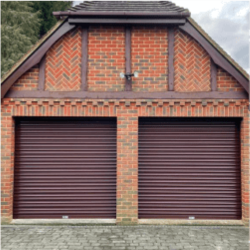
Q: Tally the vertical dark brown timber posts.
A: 5